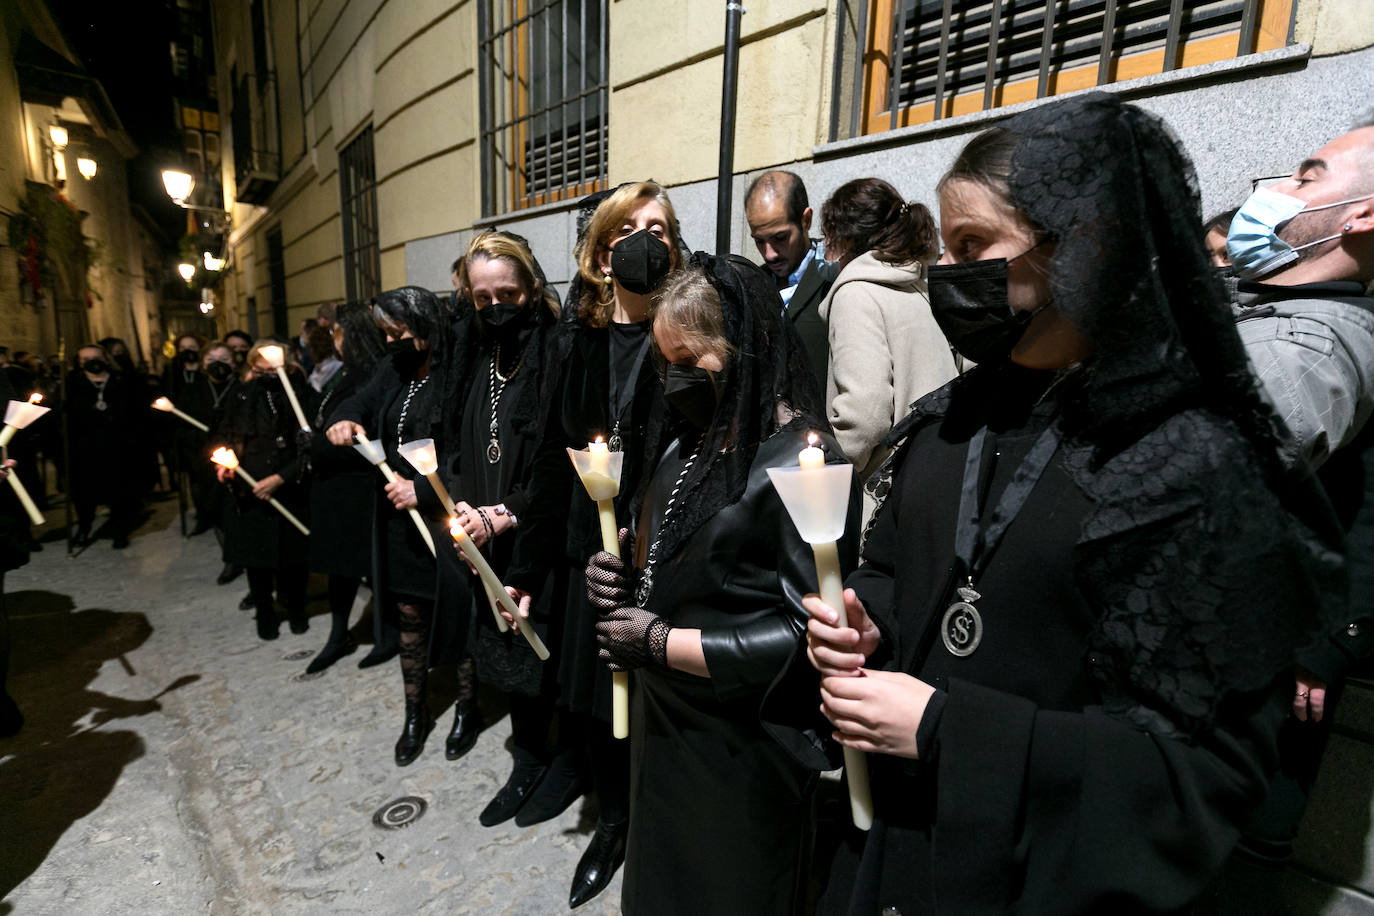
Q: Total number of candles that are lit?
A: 8